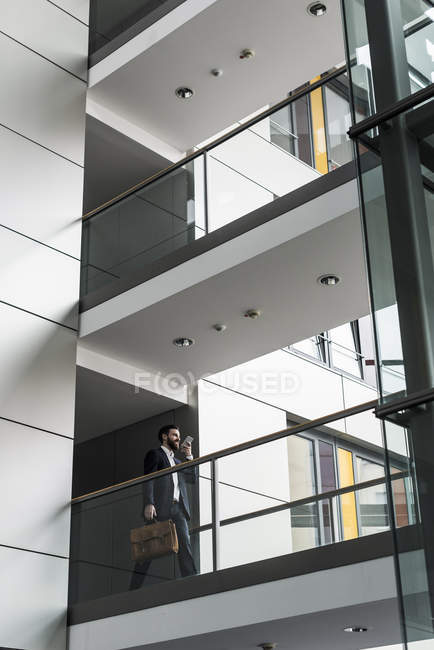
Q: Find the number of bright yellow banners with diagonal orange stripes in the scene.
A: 0